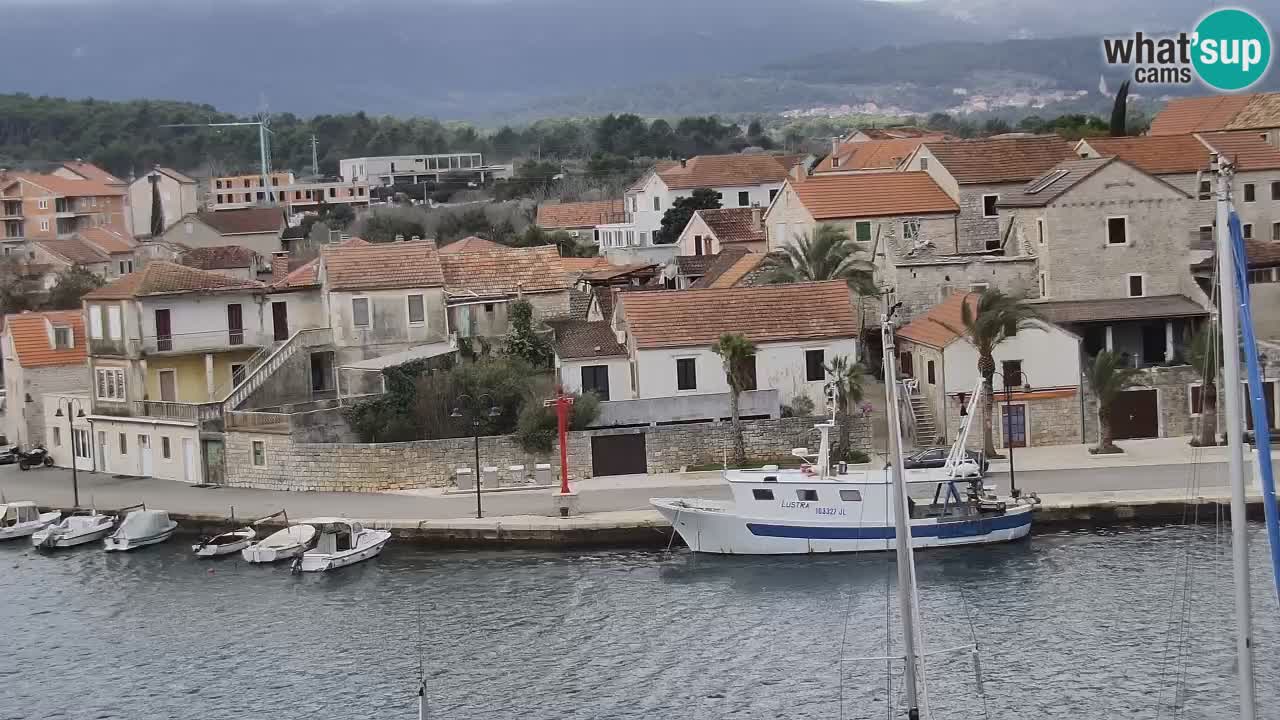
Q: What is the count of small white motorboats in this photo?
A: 6